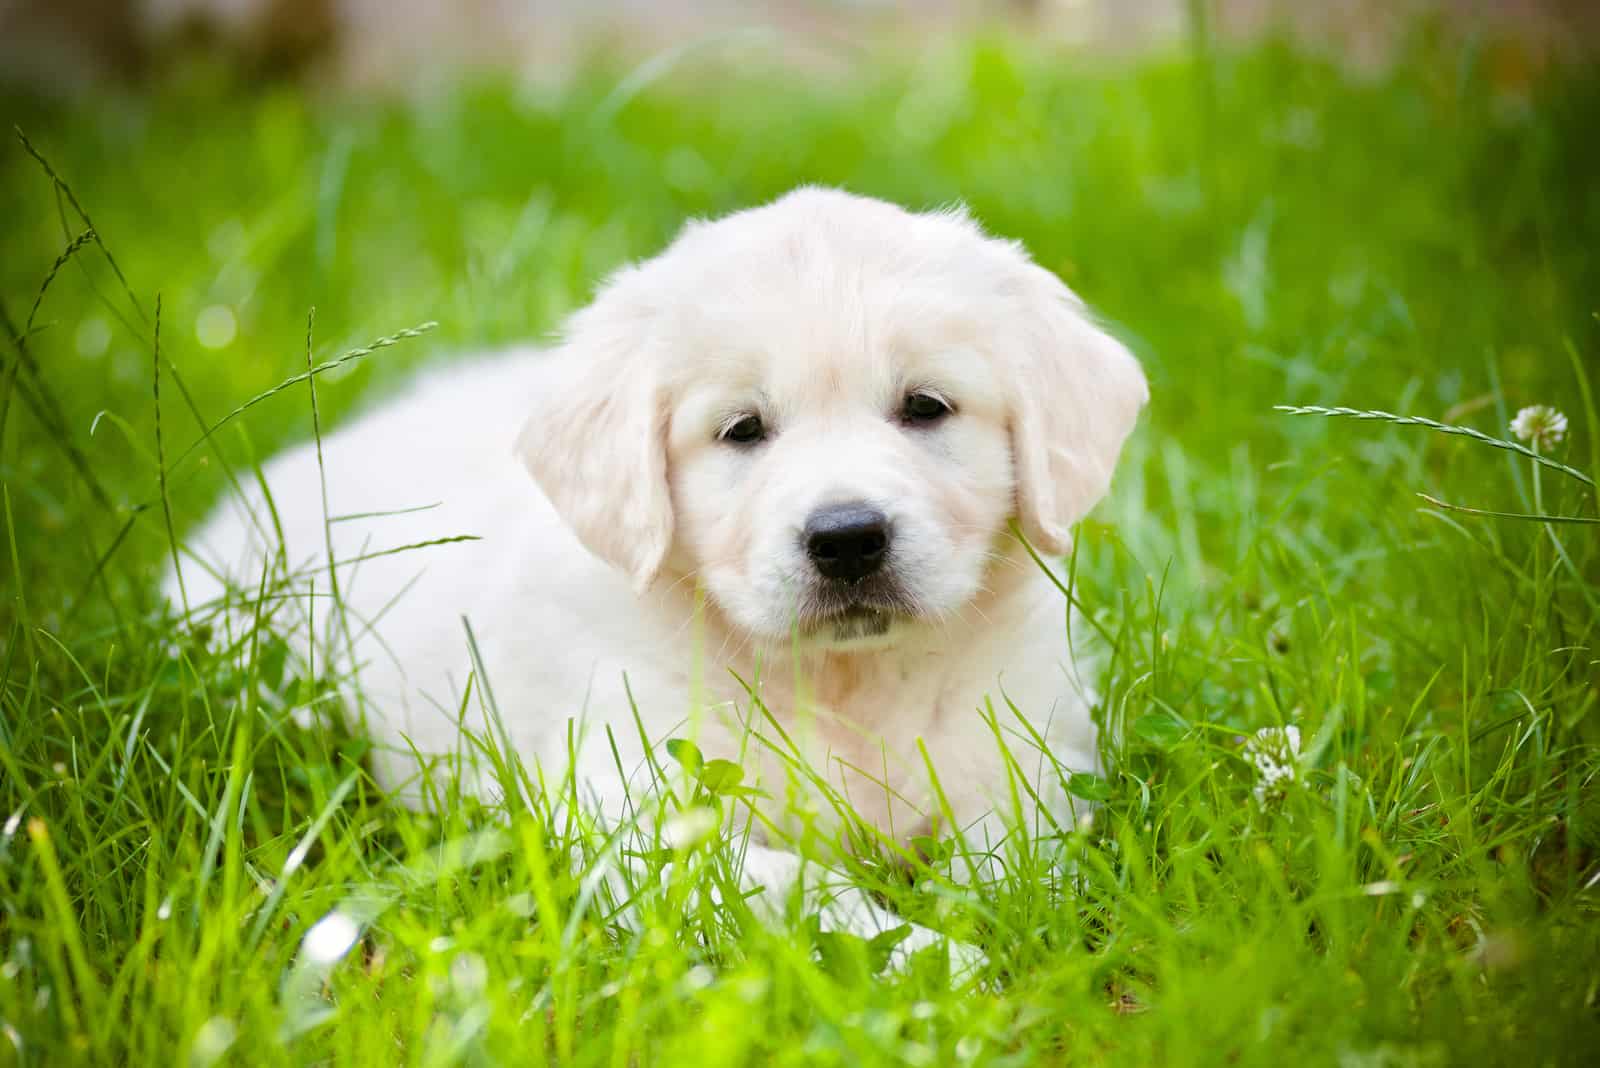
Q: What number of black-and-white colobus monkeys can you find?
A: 0